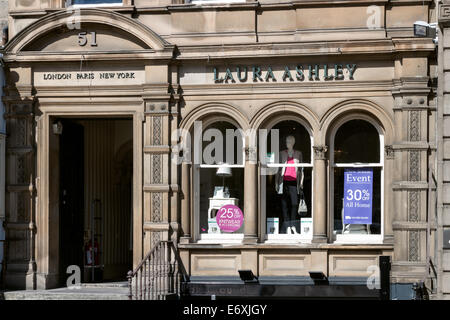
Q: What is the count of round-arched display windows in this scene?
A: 3